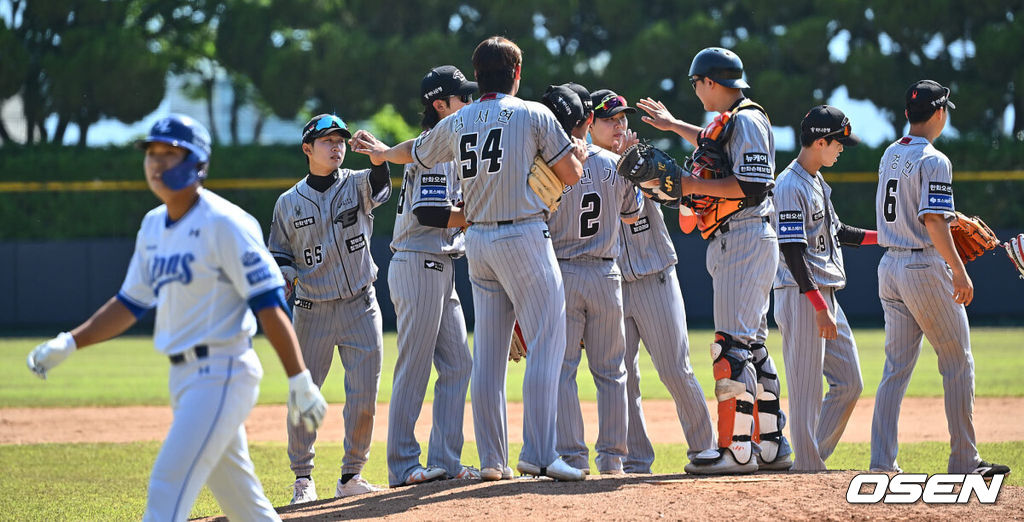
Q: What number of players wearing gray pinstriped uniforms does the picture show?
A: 8